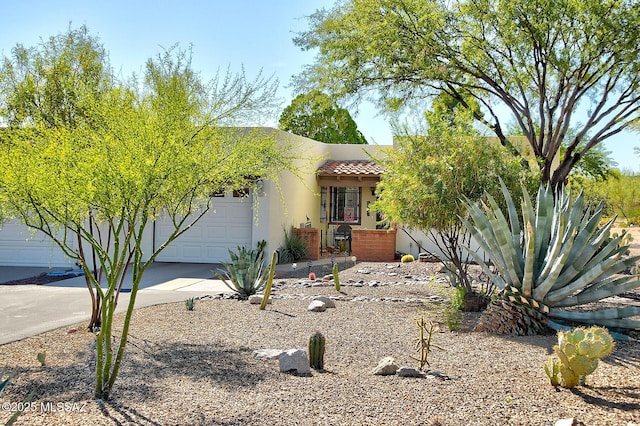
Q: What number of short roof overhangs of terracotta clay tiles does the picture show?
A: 1